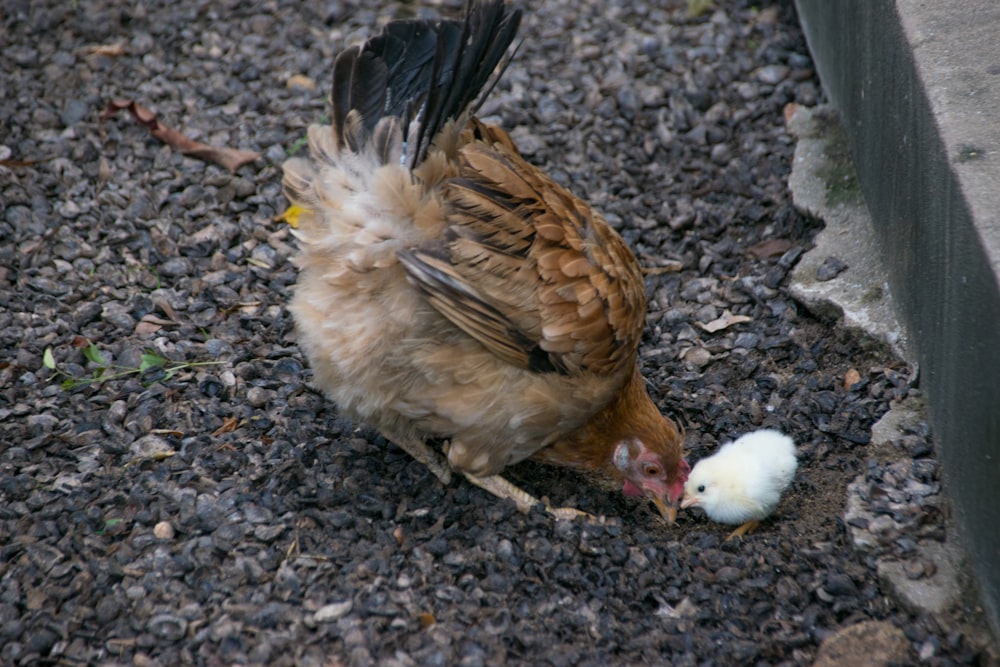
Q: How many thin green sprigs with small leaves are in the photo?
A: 1